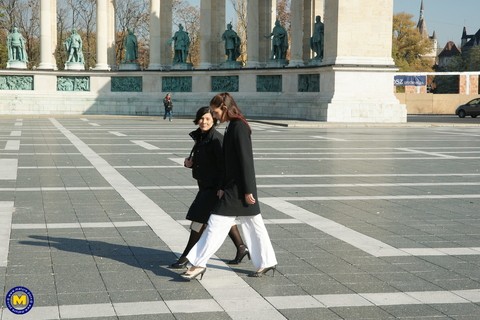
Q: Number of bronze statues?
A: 7